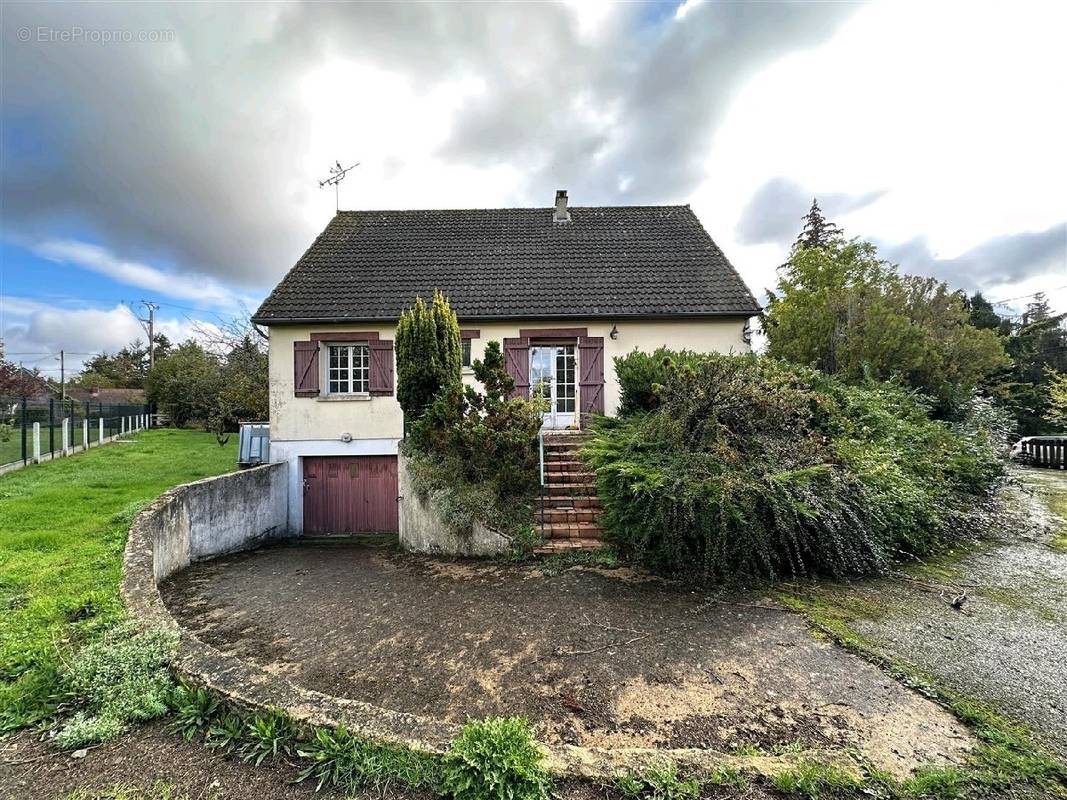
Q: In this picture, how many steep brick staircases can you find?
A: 1